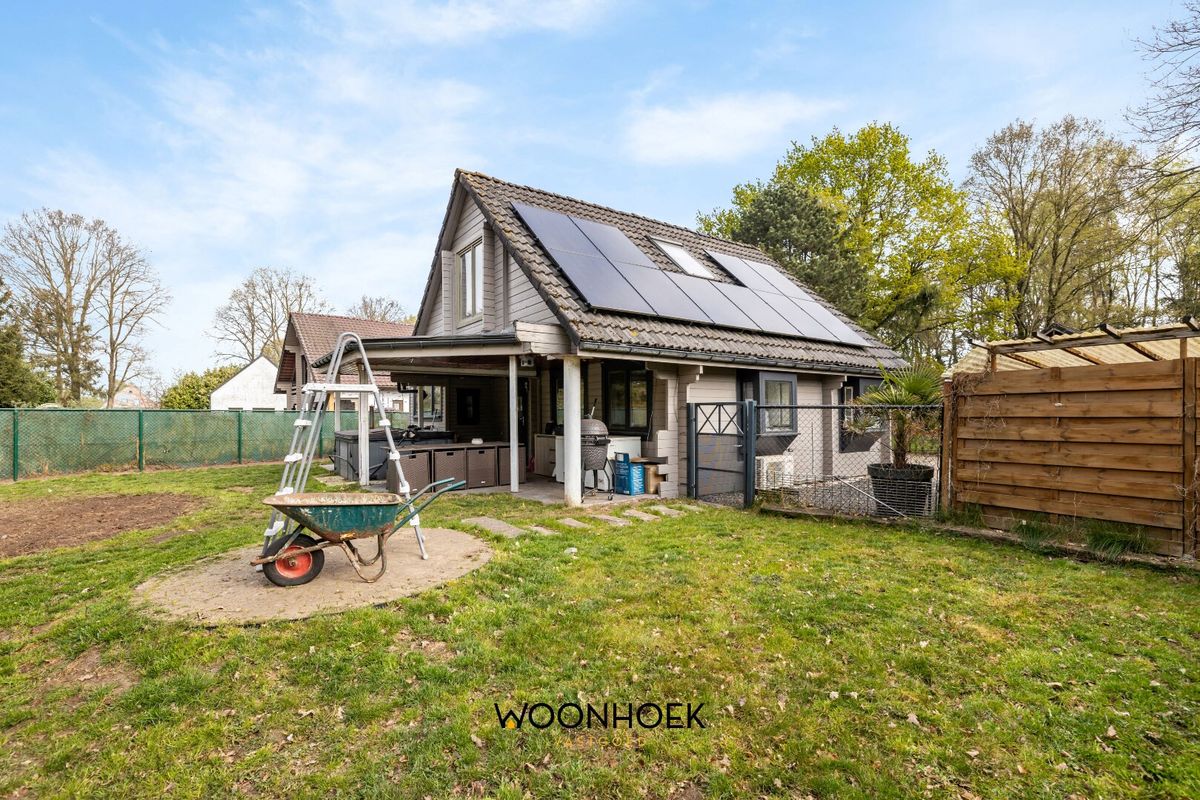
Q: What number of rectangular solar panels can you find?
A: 10